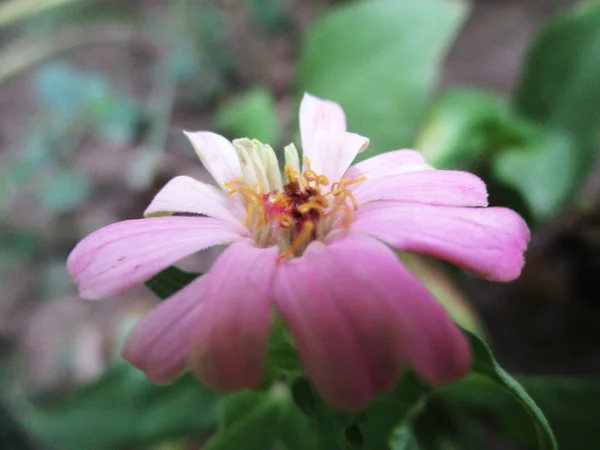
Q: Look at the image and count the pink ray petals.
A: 13